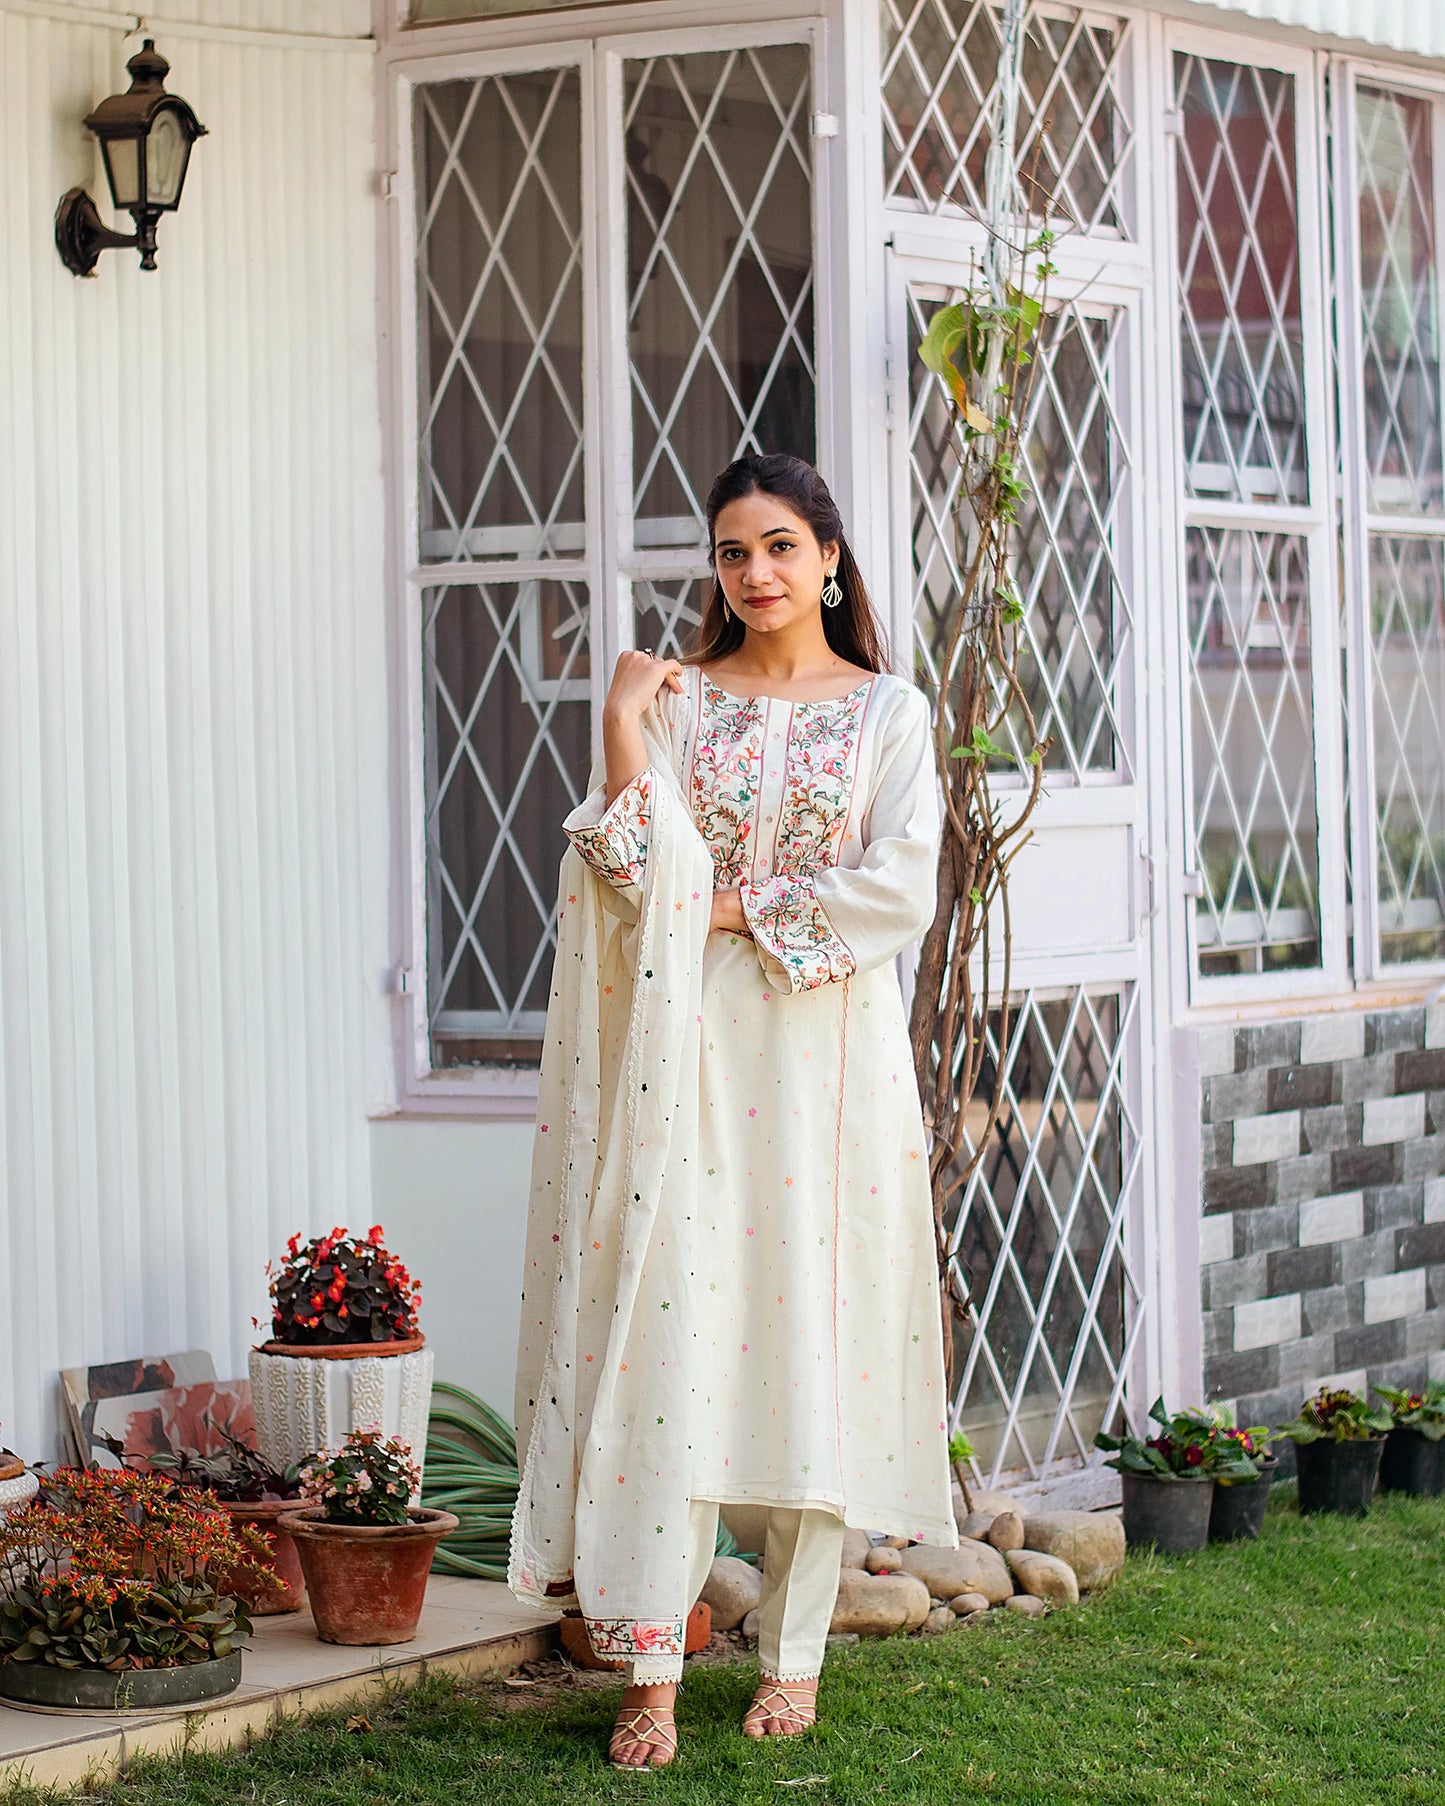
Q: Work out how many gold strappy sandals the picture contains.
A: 2